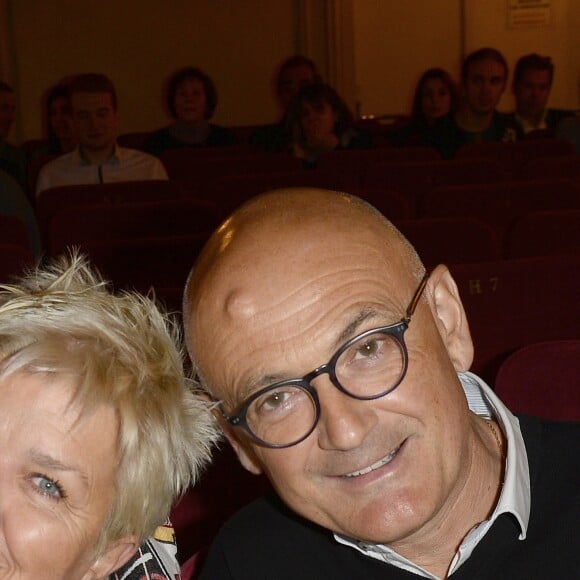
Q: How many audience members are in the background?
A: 9